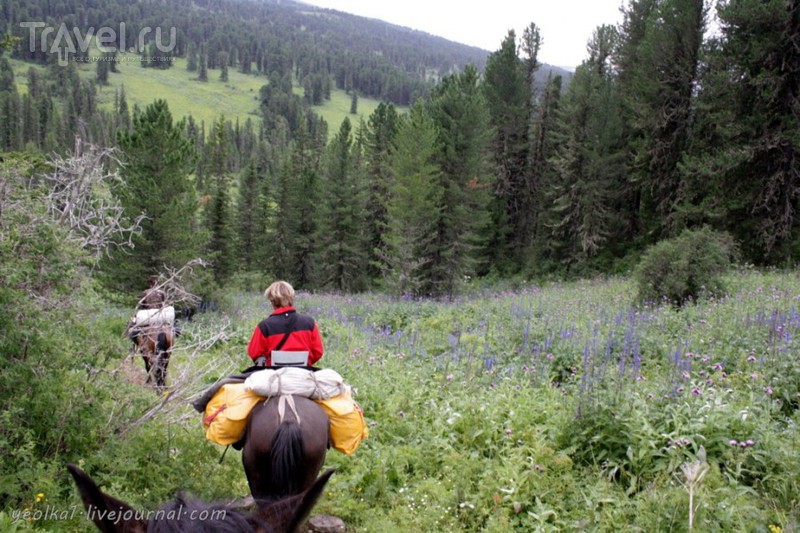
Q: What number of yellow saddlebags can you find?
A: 2